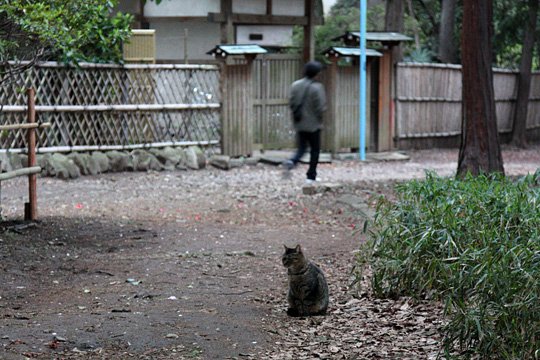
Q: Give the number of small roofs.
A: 3